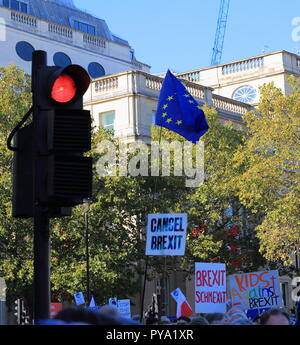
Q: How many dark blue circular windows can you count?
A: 3